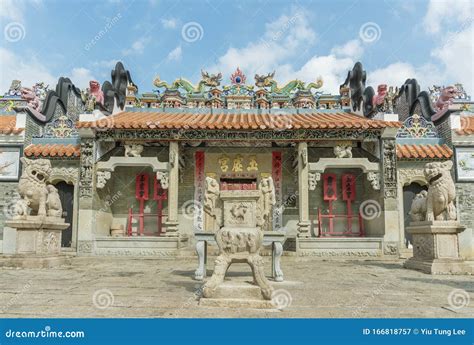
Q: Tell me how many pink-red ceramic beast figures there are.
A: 4